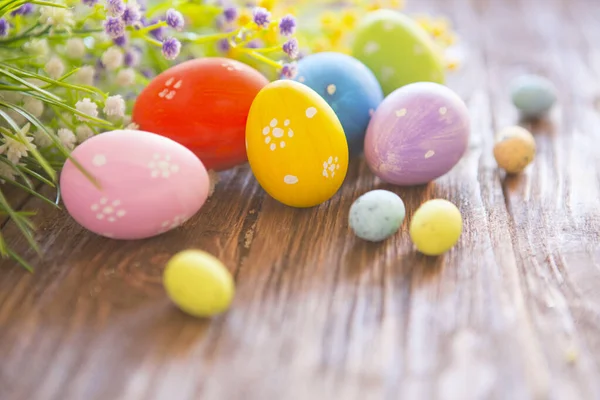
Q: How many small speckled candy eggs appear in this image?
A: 5